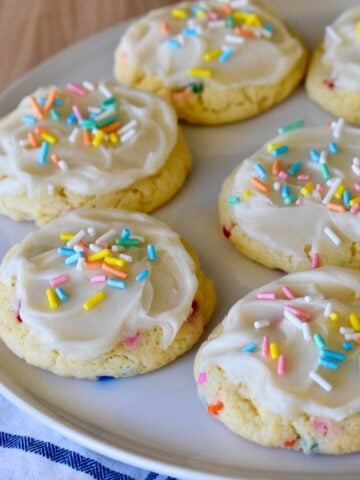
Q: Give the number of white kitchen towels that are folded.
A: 1